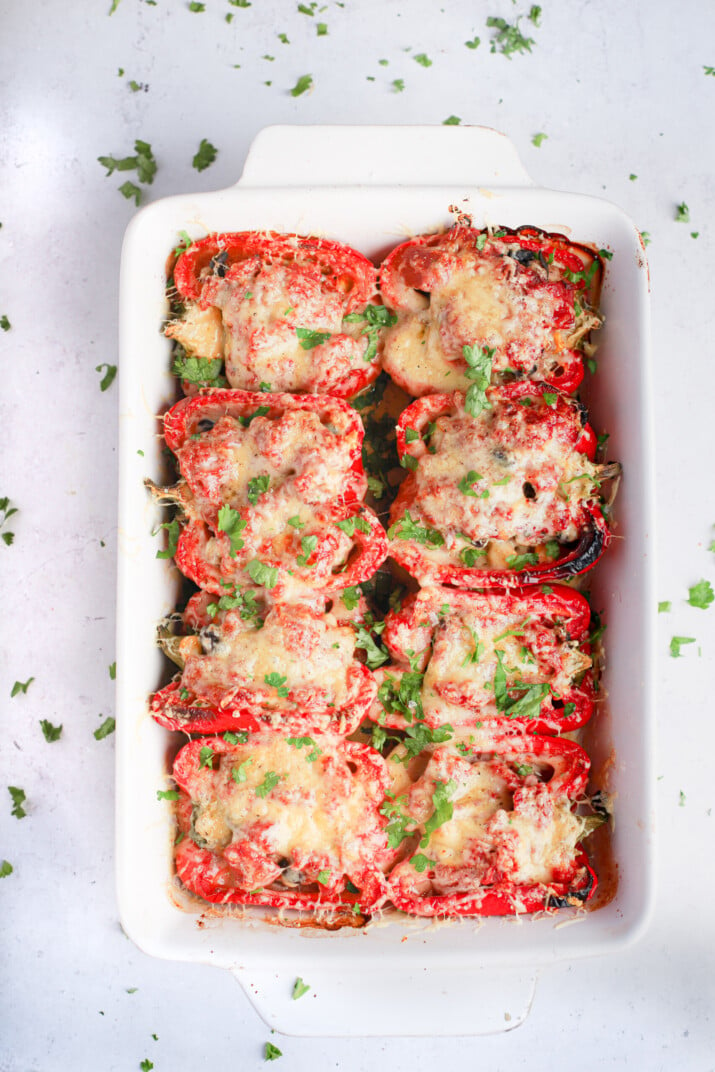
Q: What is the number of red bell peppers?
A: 8